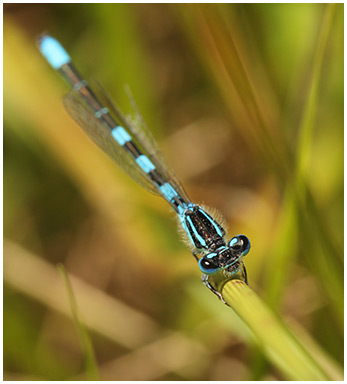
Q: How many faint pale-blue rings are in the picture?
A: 2